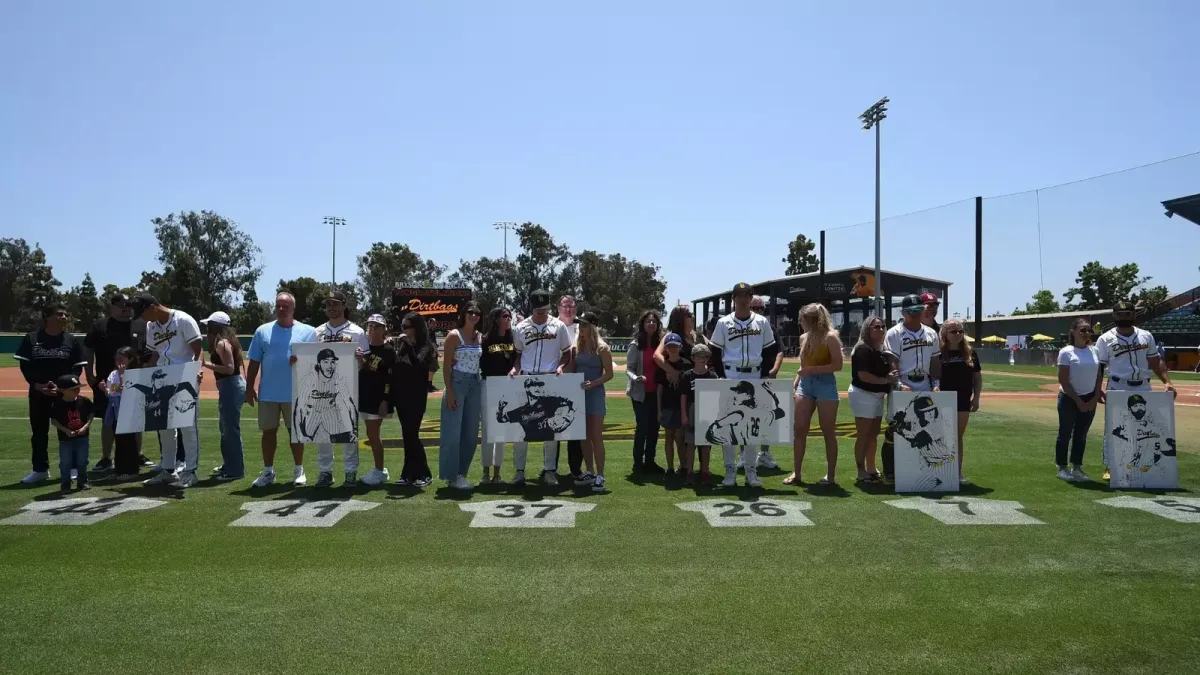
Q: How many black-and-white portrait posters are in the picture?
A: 6